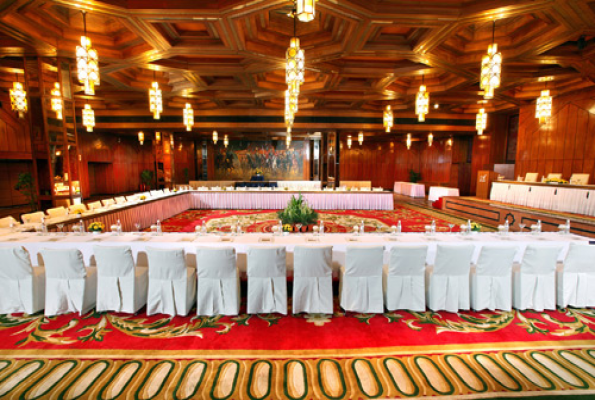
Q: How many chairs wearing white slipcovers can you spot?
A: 13